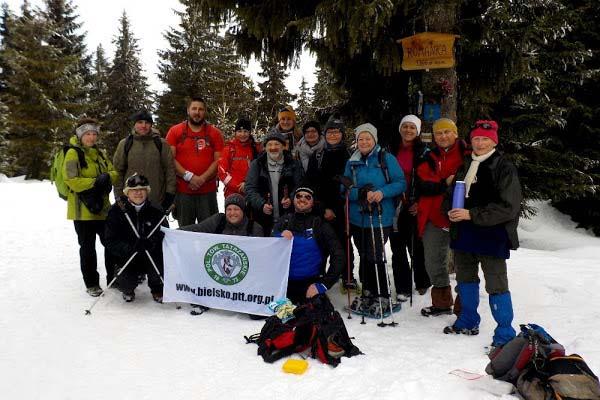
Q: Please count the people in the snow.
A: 15